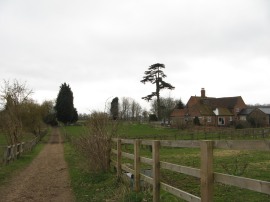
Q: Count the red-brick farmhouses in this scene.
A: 1